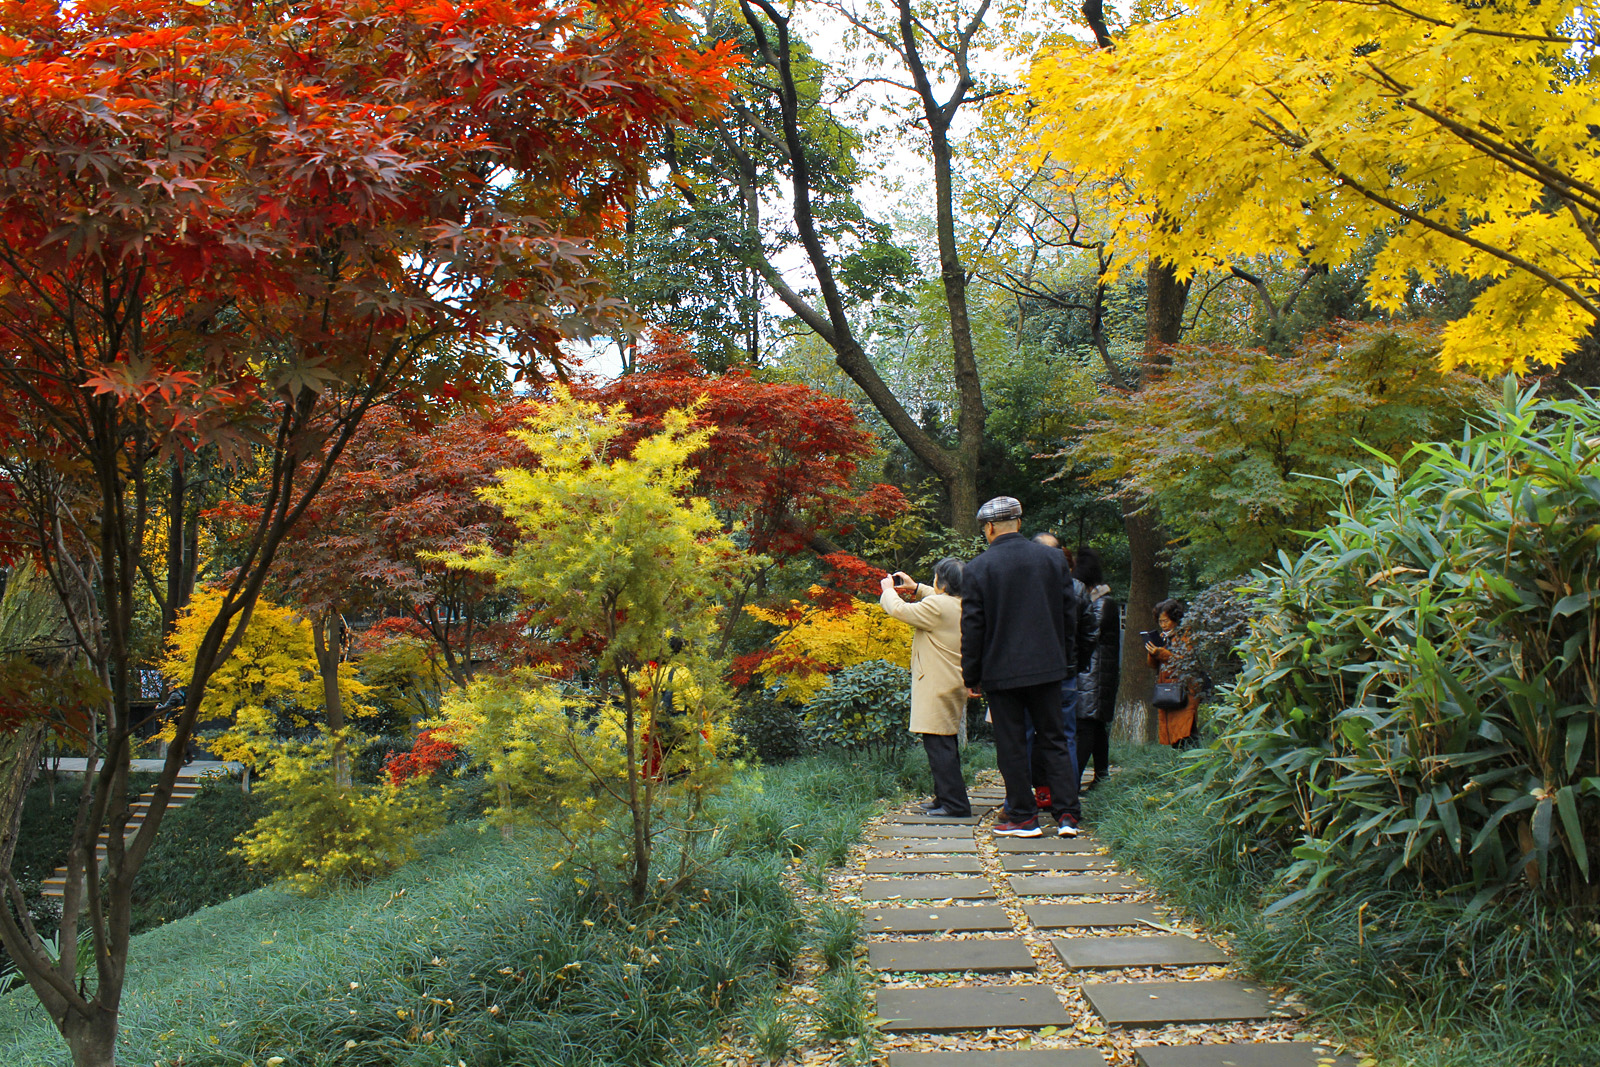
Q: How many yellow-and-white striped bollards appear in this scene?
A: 0